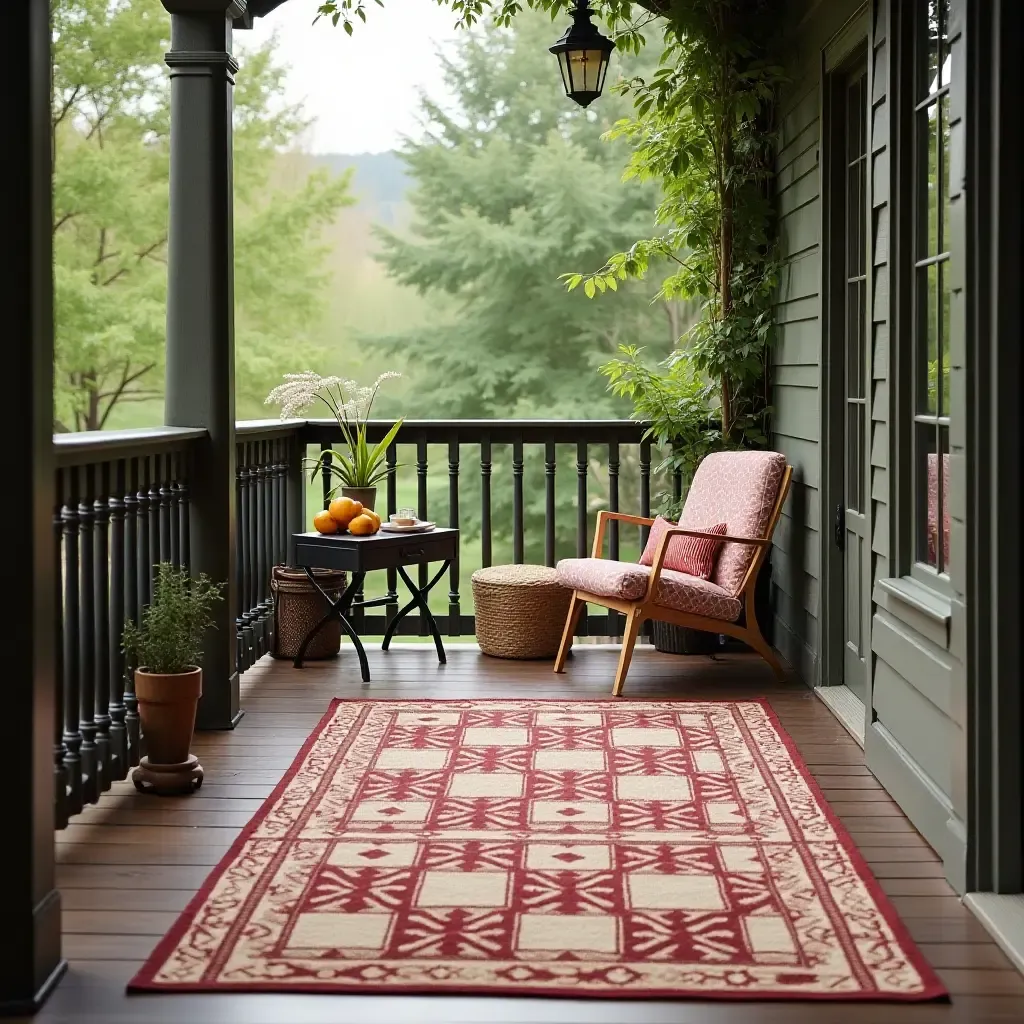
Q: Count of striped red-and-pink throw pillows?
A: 1